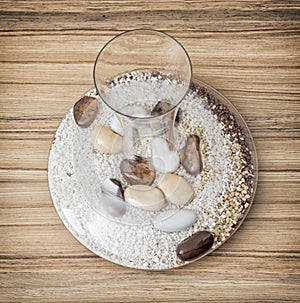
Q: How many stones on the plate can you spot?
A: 12